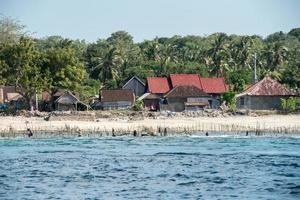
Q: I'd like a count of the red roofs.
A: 3